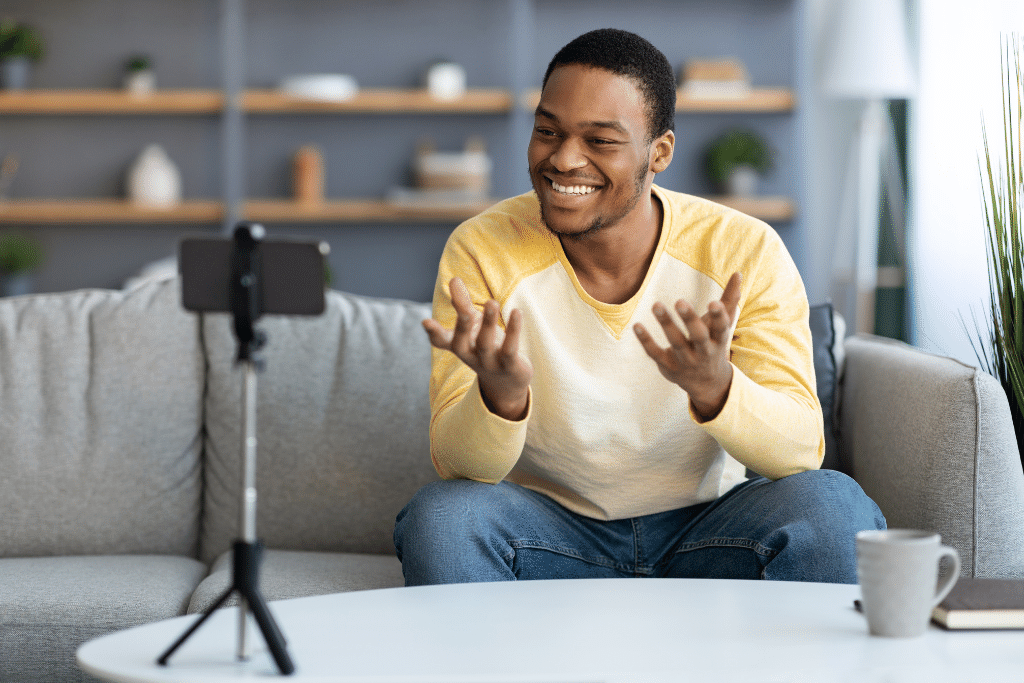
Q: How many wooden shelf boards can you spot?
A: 6